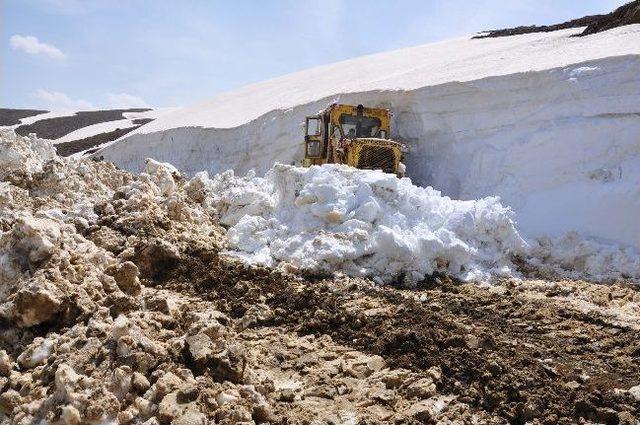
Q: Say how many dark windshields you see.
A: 1